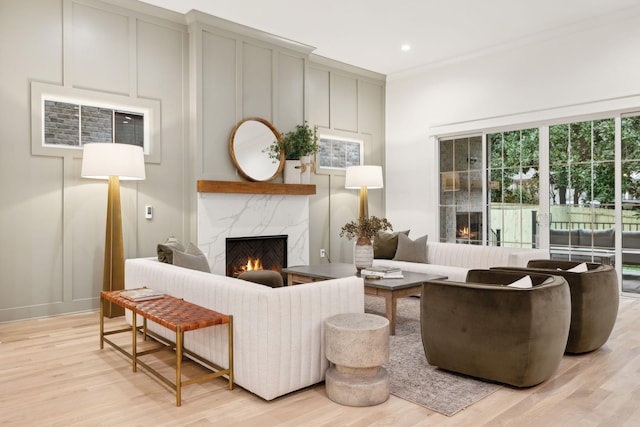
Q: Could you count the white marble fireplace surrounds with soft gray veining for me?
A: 1